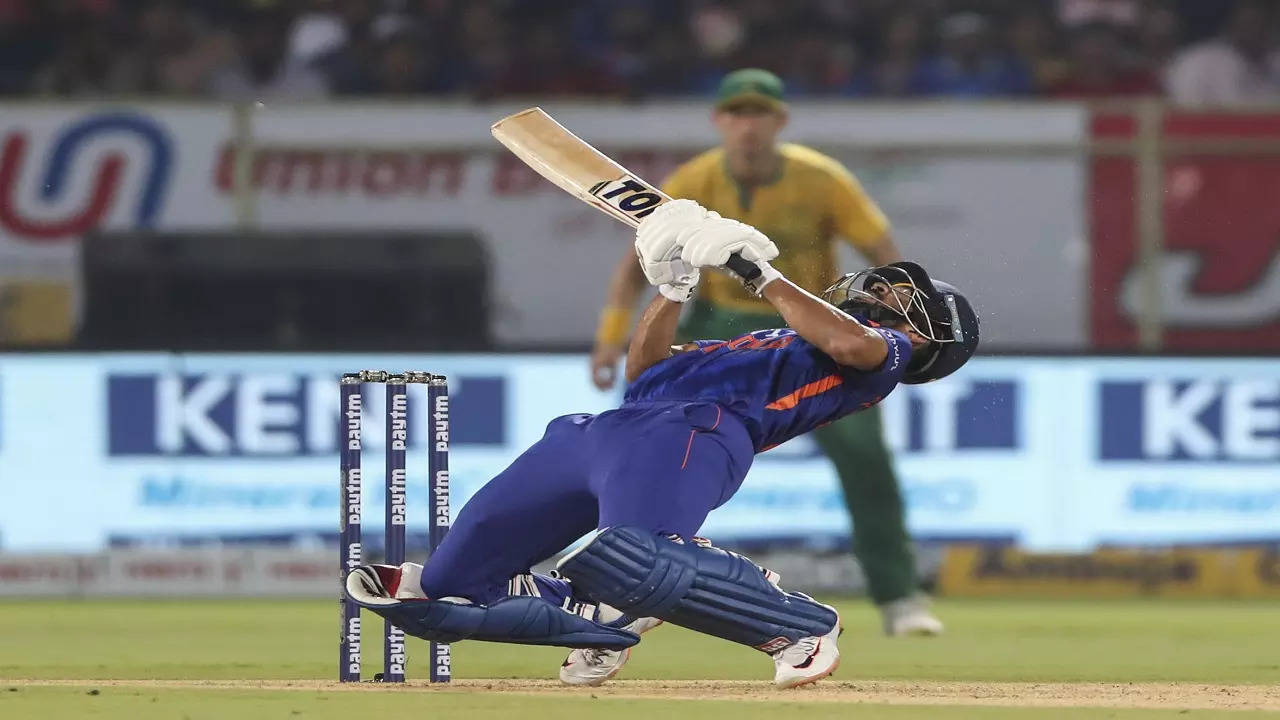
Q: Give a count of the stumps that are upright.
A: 3